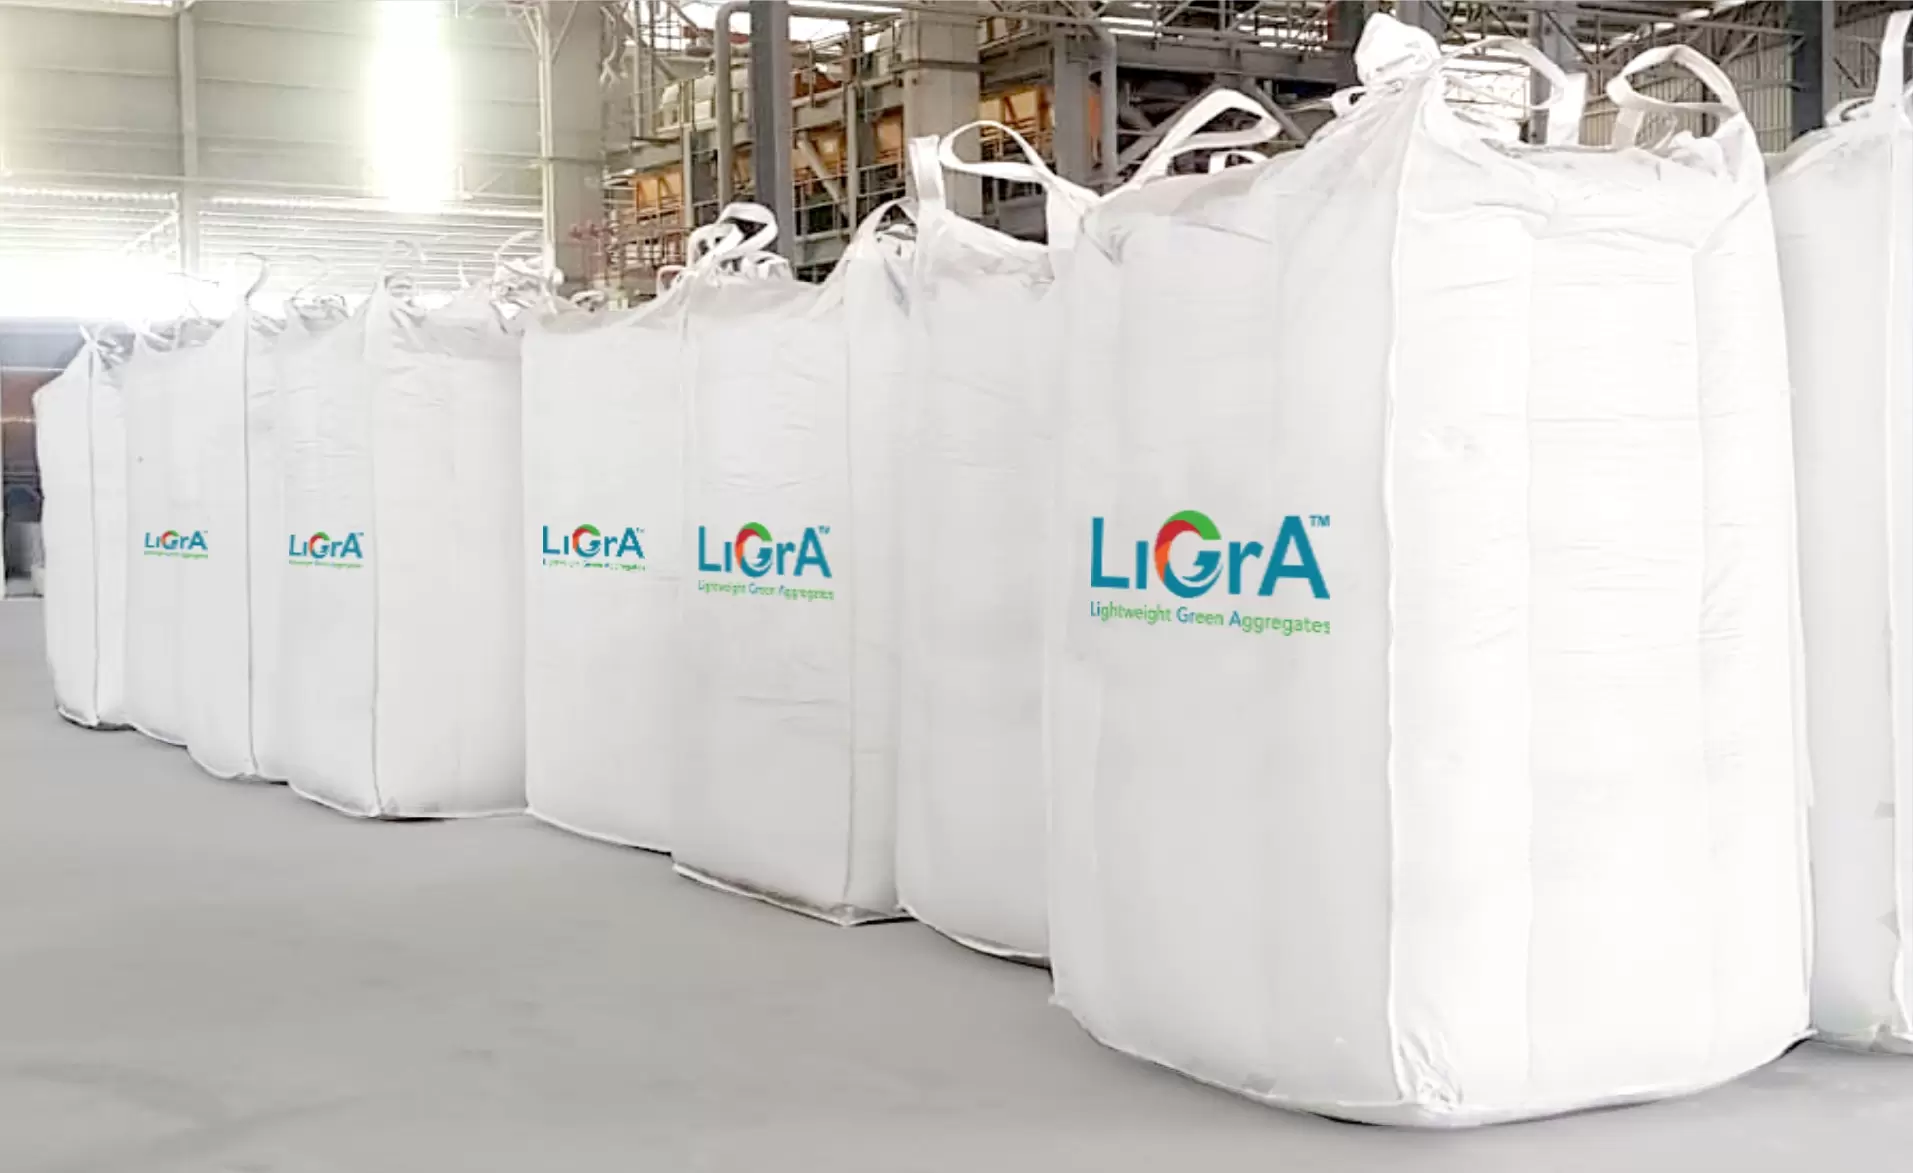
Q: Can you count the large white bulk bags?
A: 9